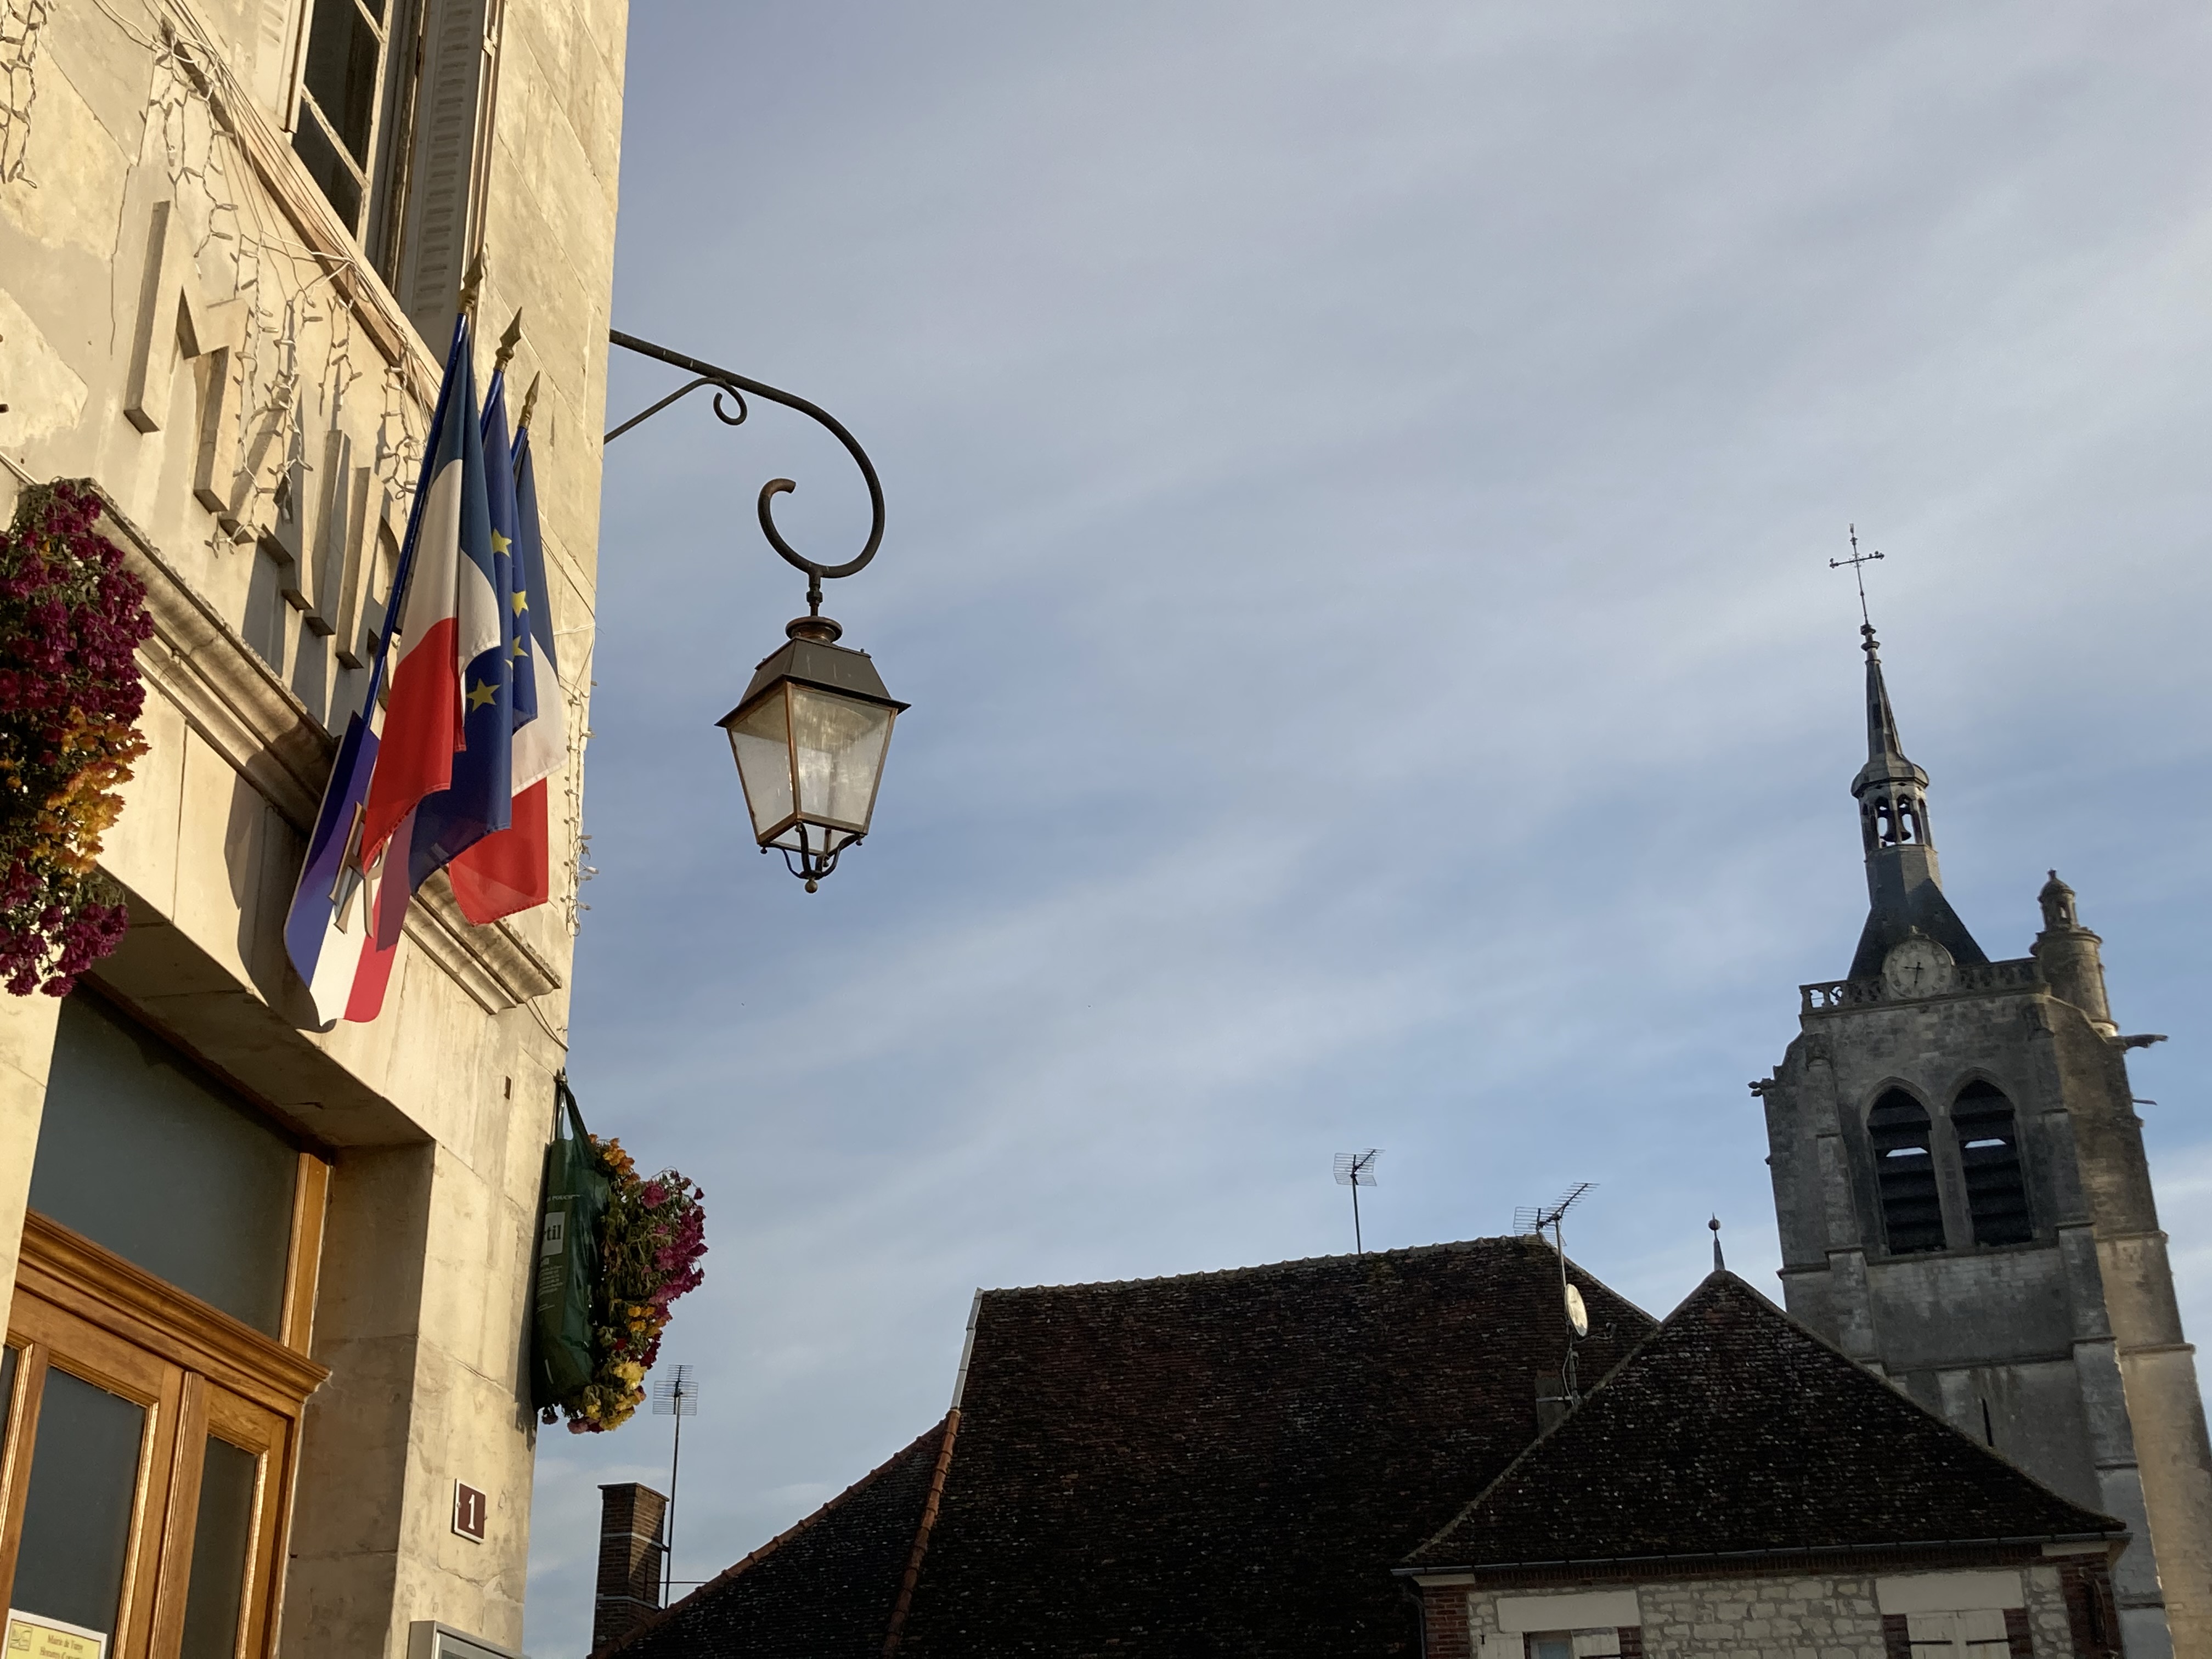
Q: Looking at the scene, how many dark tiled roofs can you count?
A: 2